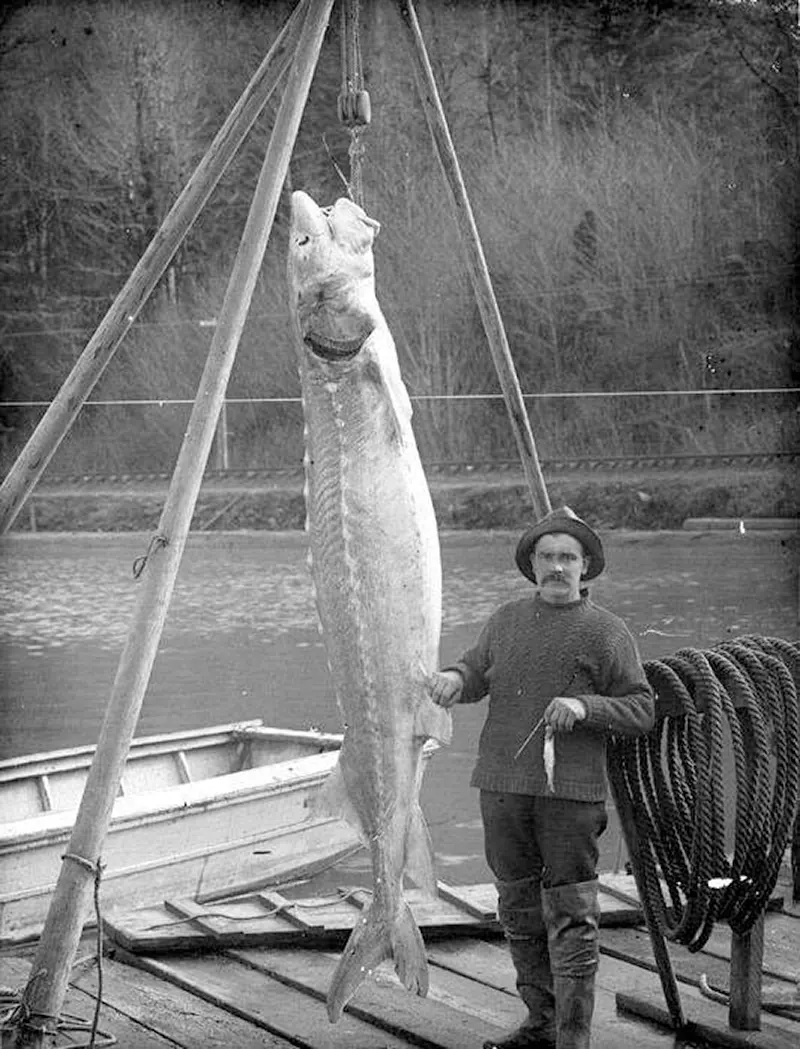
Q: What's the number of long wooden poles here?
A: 3